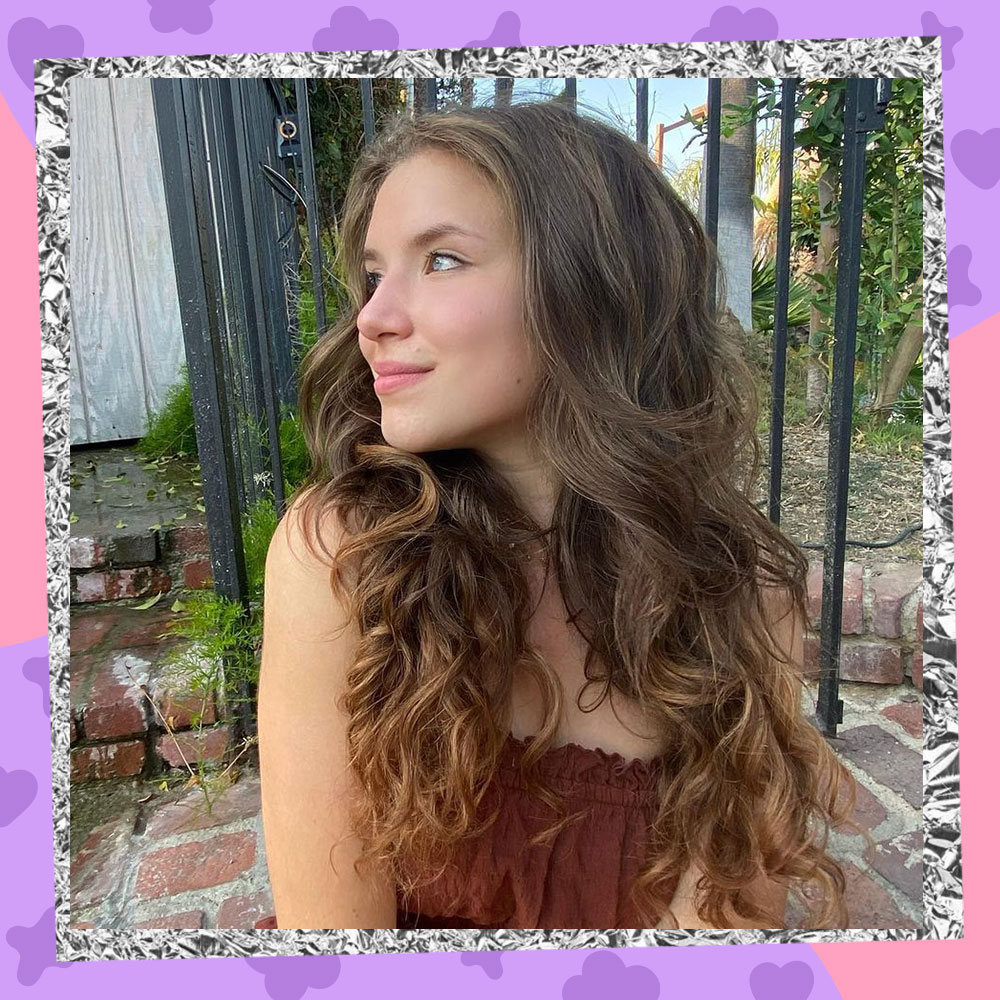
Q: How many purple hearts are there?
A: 4